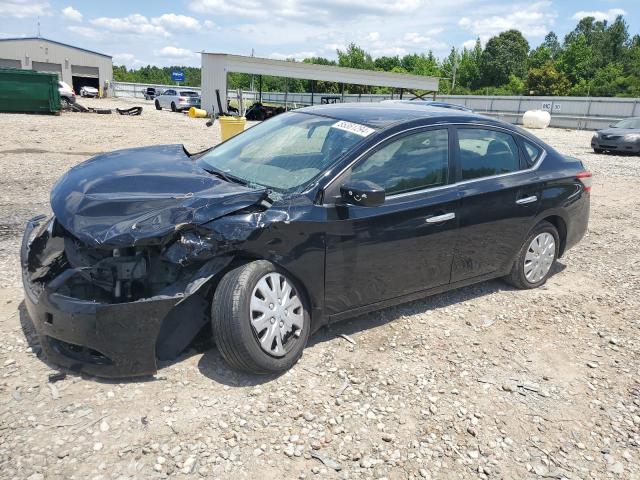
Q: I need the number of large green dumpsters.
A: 1